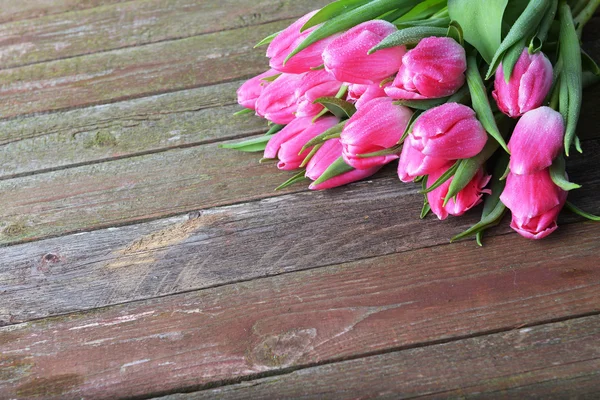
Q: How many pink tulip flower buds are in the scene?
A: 15